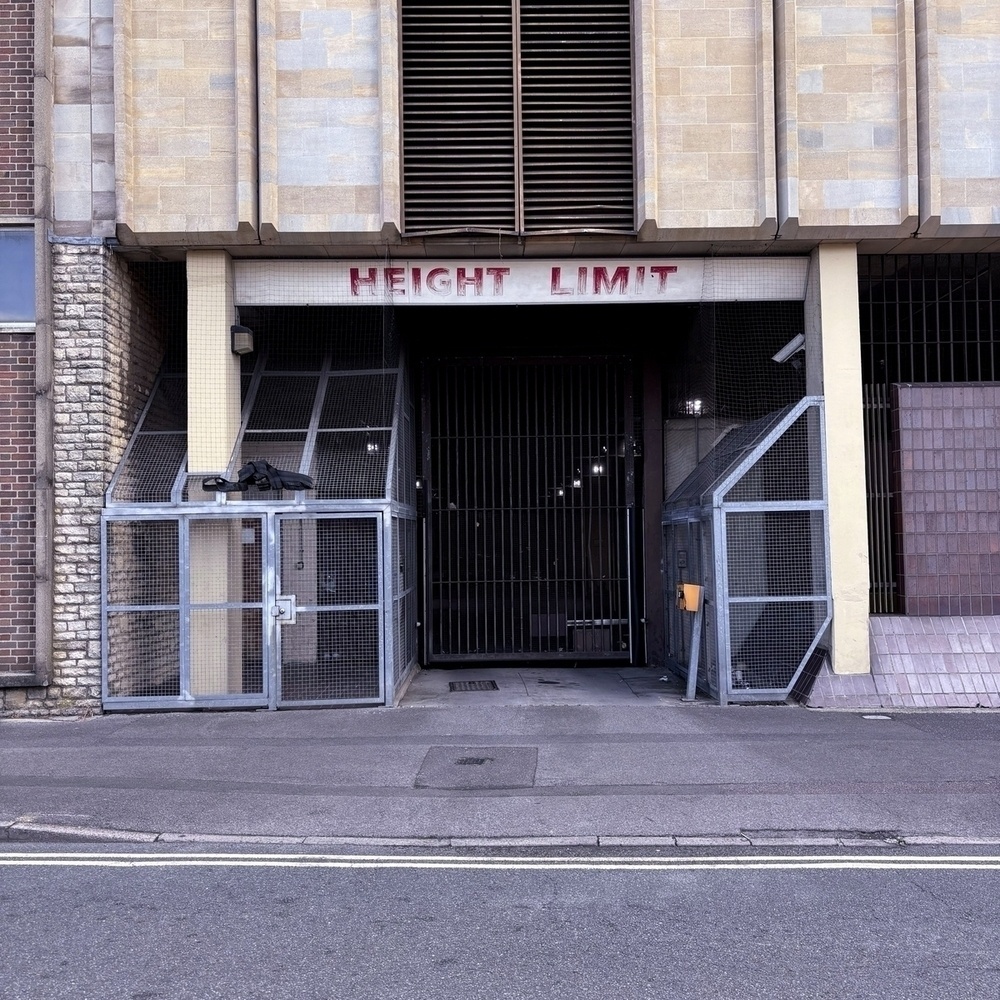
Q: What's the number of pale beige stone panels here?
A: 5